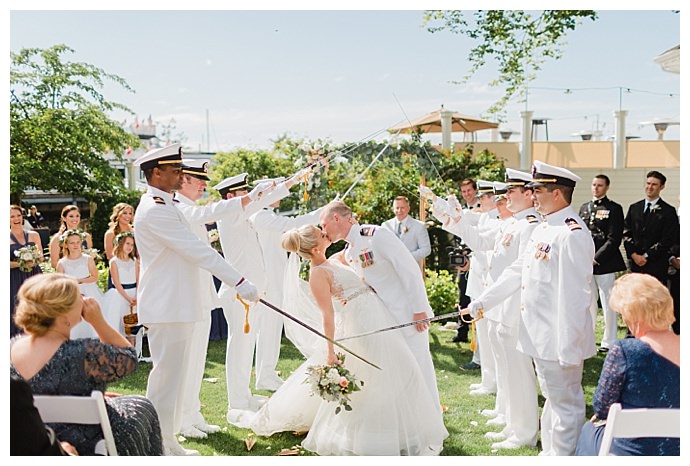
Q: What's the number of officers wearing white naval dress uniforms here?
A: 9